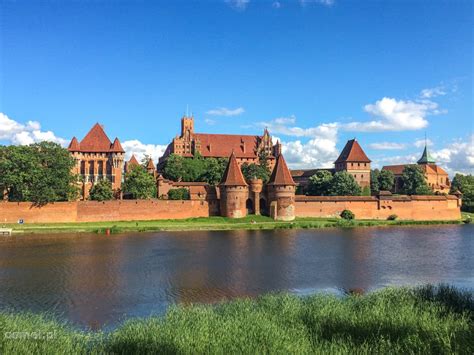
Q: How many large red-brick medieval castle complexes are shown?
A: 1